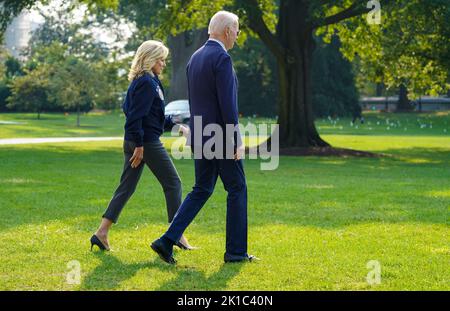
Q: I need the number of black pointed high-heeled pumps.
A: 2